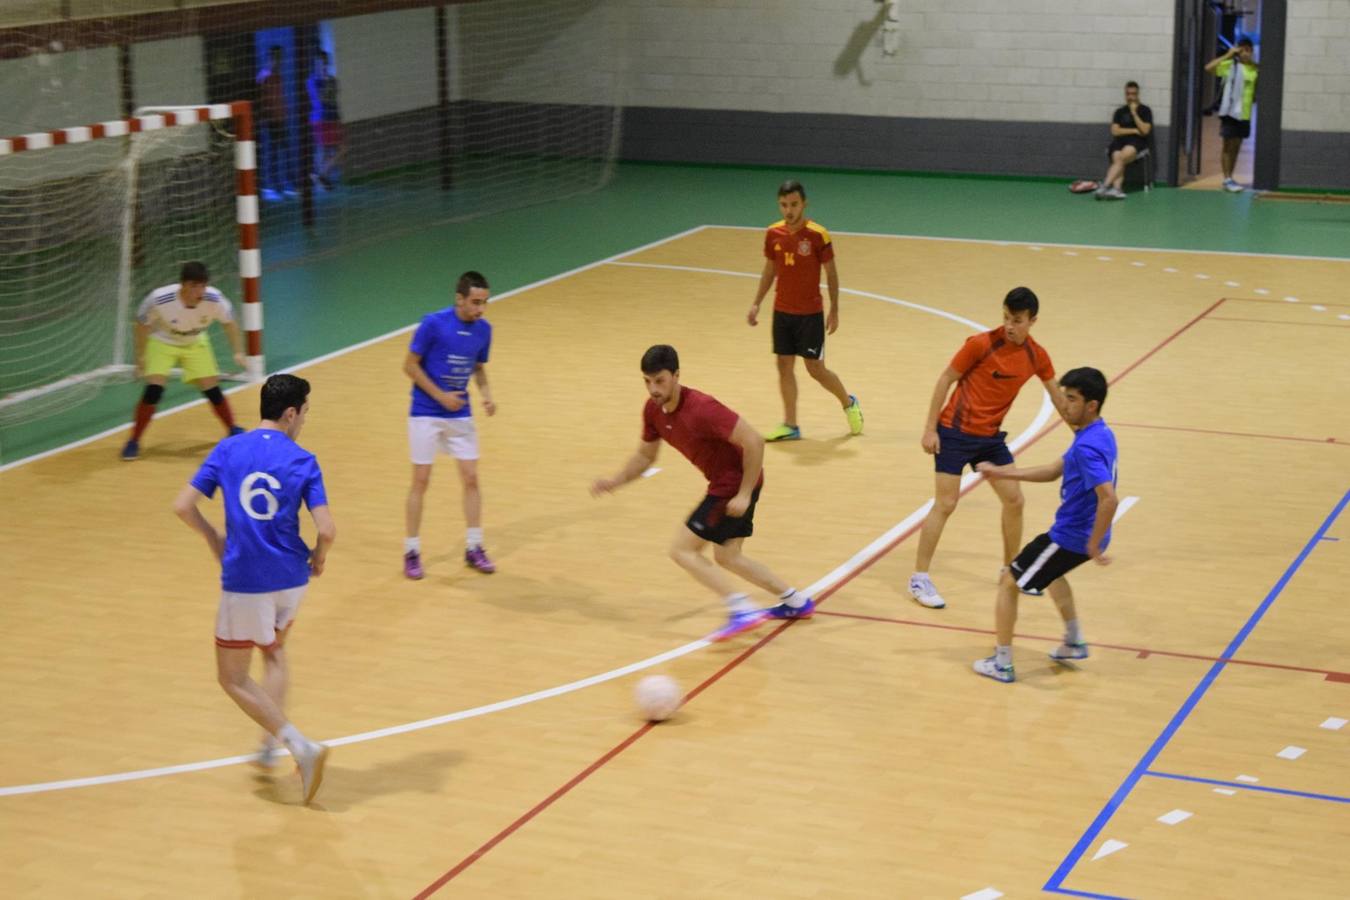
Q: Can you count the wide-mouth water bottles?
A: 0